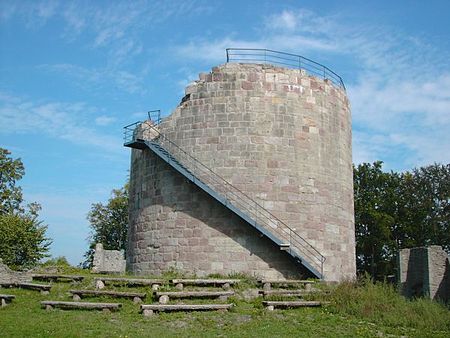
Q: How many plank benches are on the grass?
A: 12